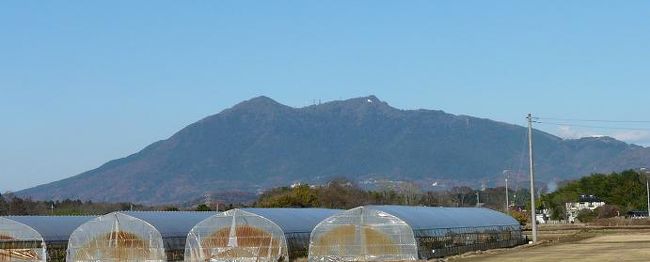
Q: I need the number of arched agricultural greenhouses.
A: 4